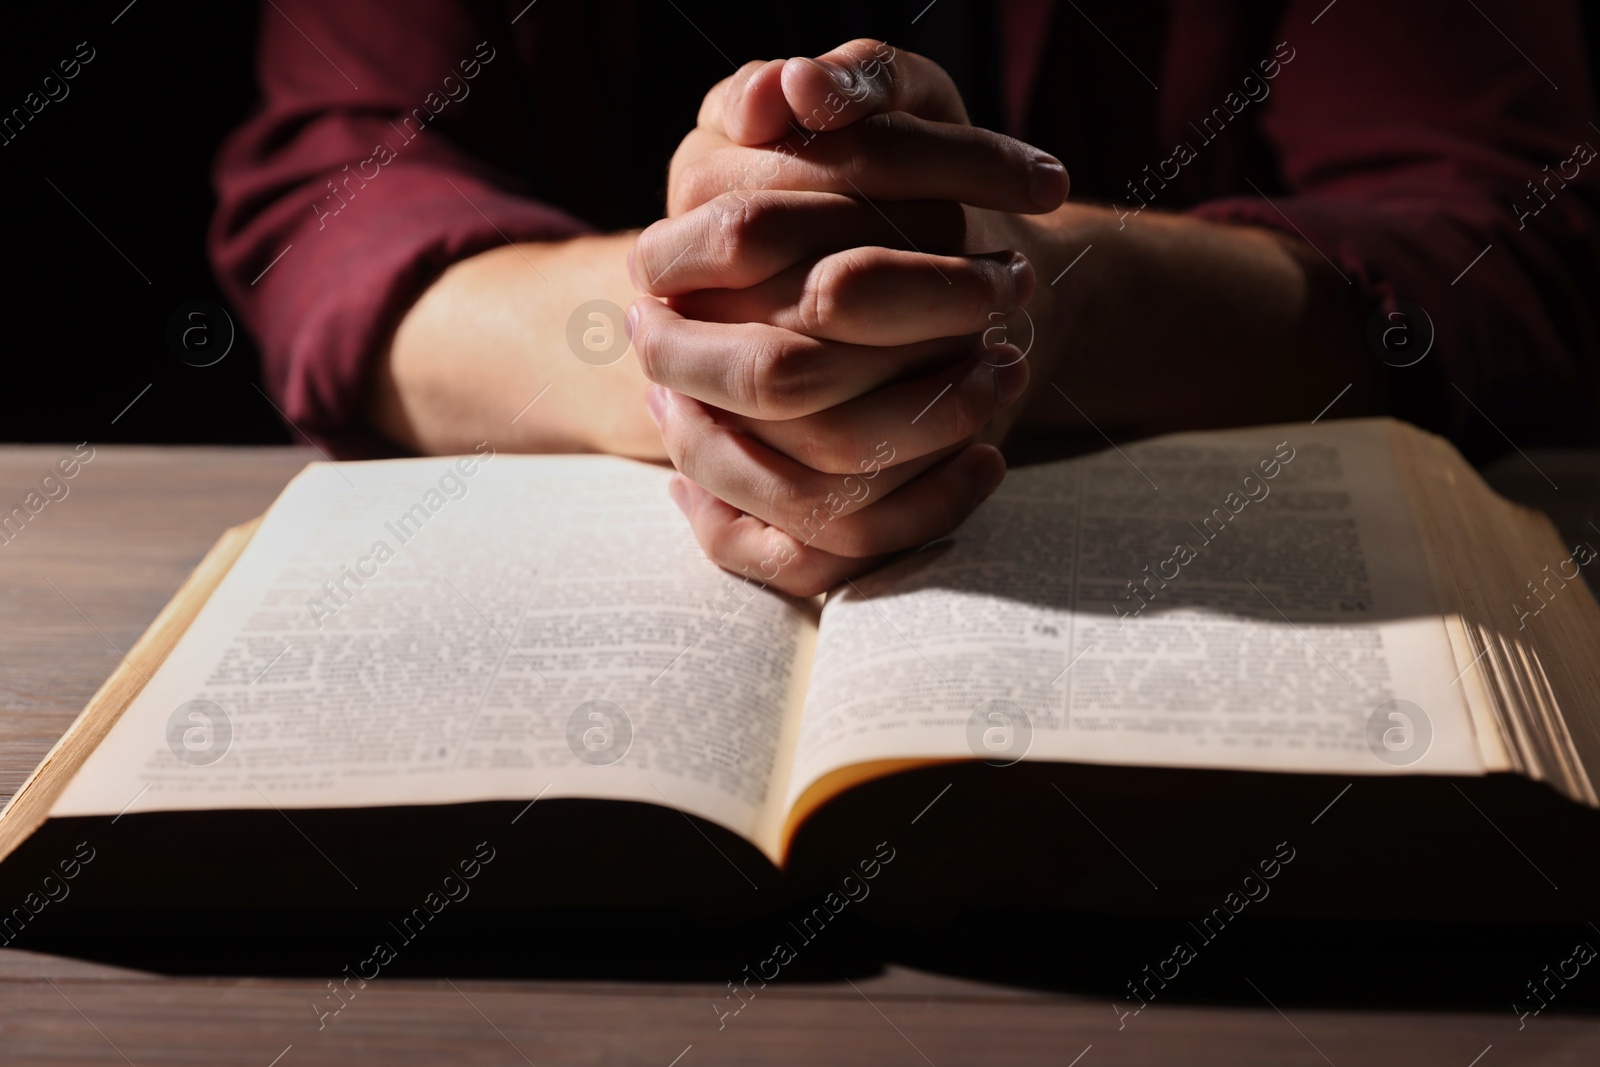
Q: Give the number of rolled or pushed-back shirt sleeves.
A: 2